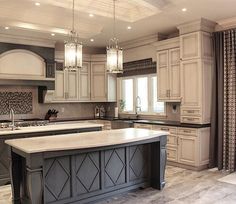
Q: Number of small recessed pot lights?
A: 7